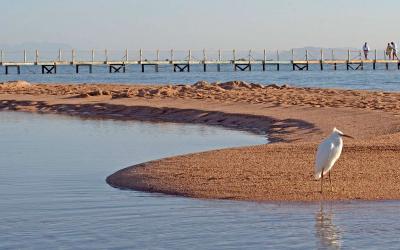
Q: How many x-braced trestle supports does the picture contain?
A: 6